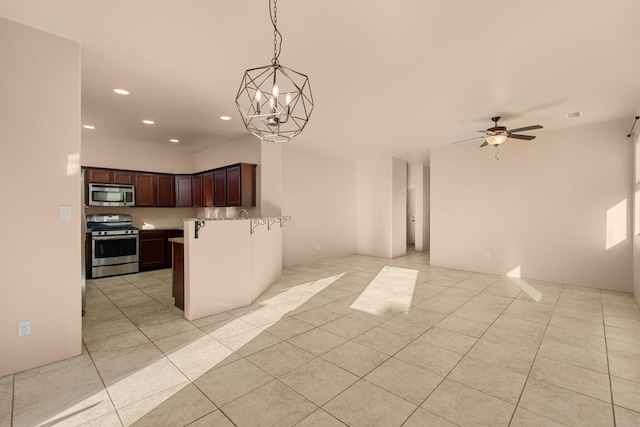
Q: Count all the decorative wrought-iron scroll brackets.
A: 4